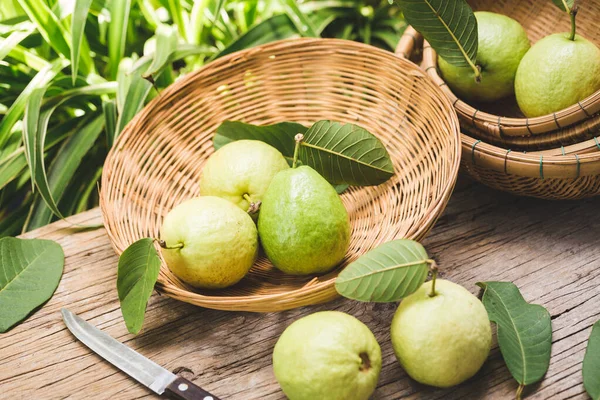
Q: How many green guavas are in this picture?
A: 7